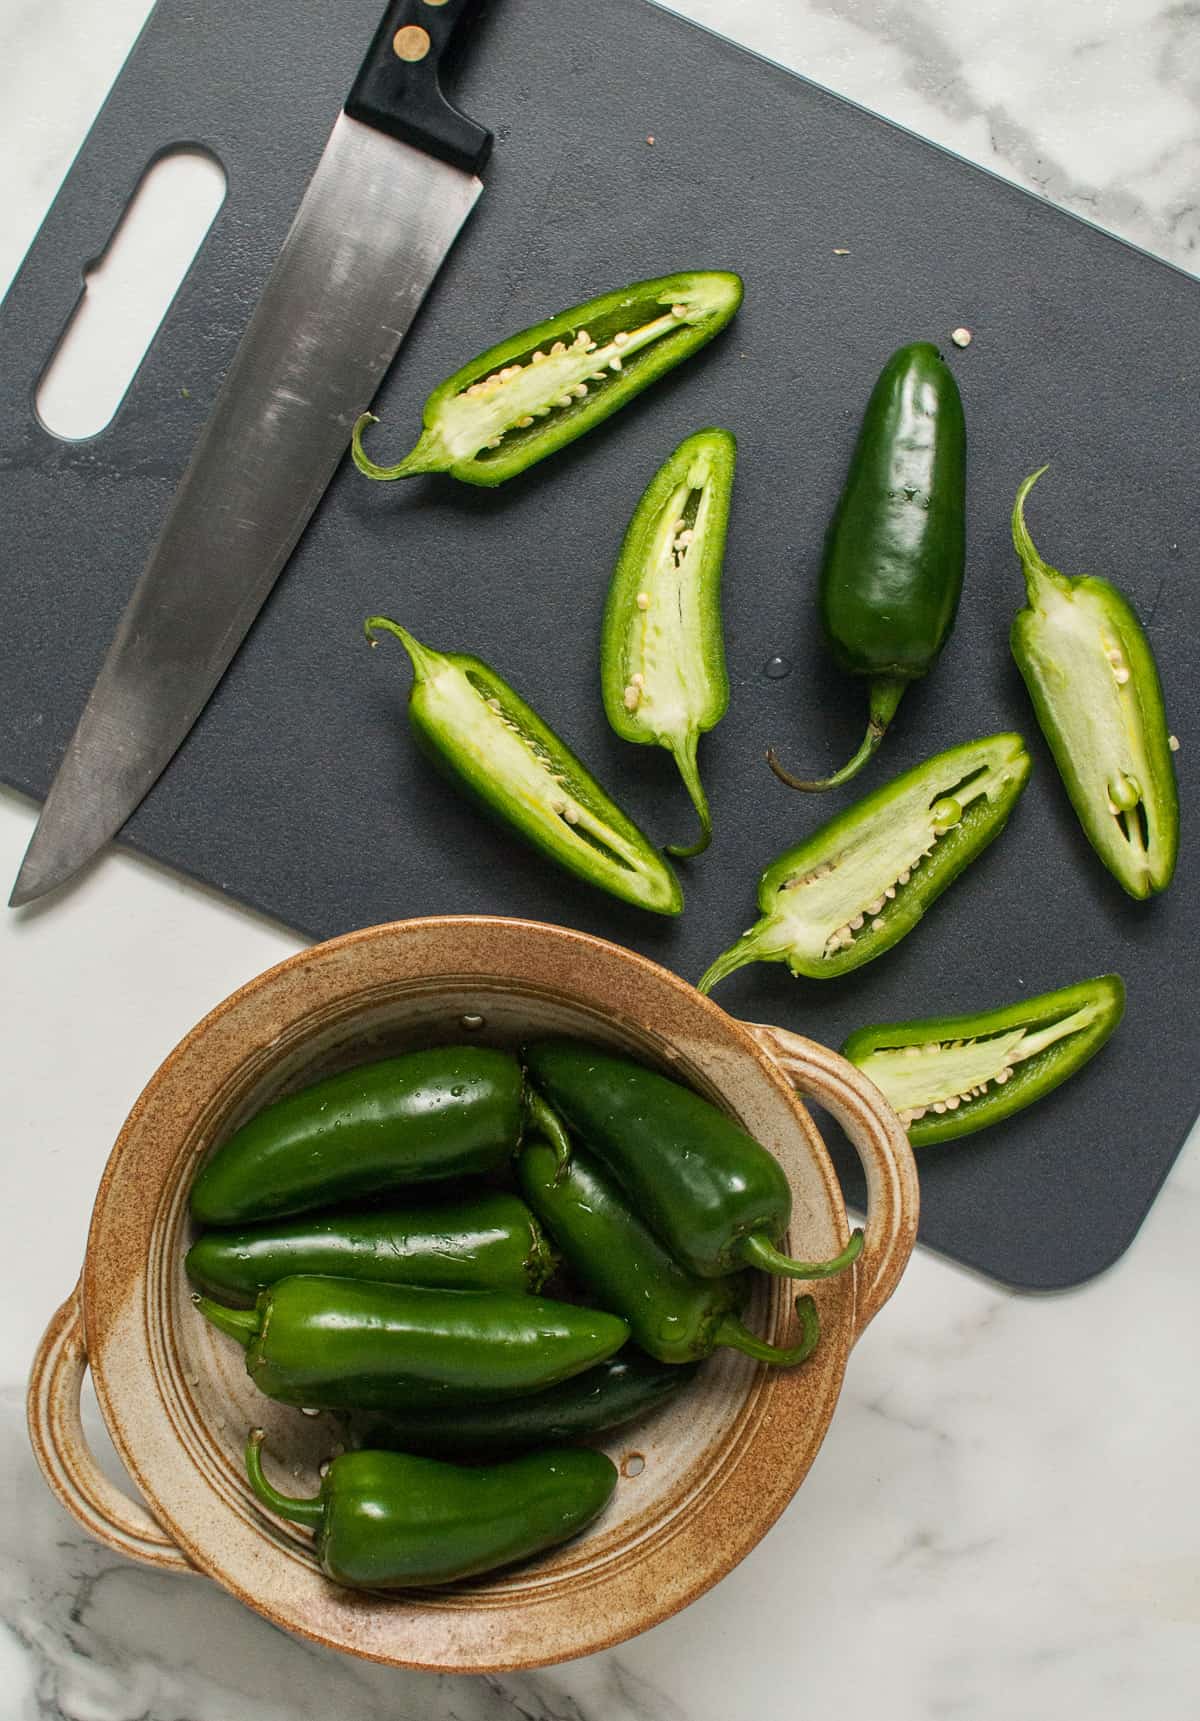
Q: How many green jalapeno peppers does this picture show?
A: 14